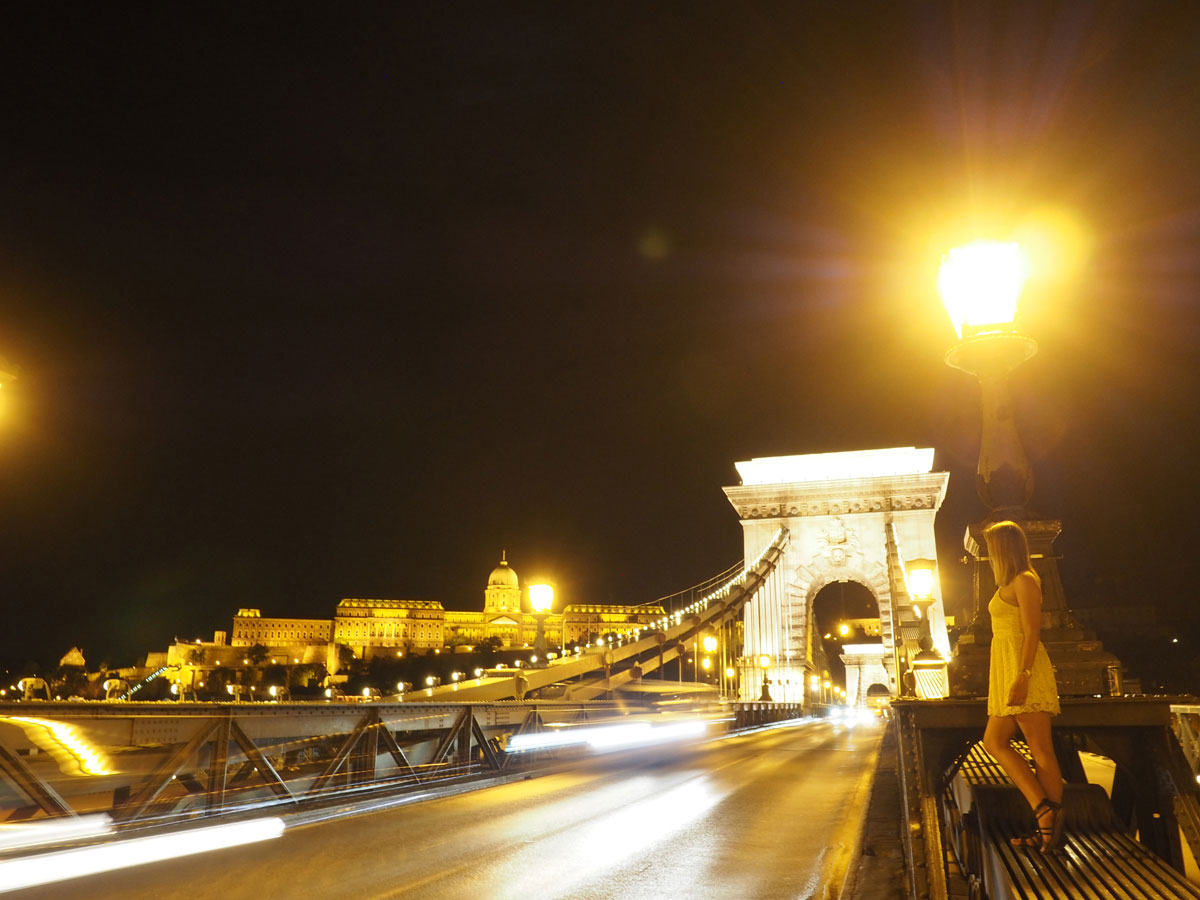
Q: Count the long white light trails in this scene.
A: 3